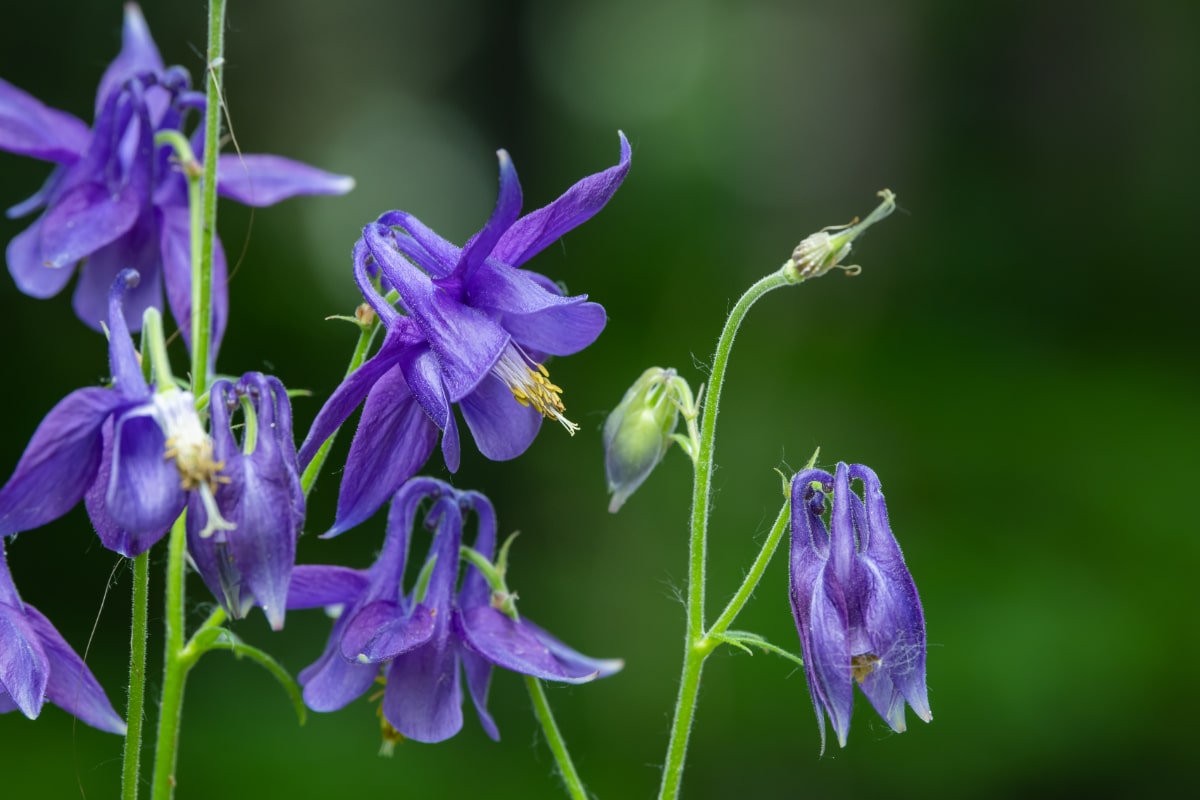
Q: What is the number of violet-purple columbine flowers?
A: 7